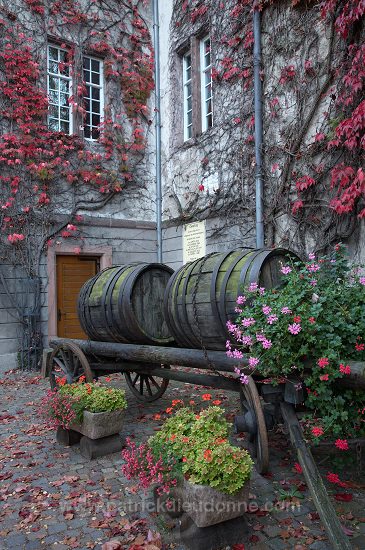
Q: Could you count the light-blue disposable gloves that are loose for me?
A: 0